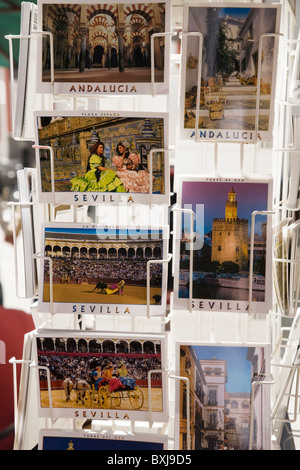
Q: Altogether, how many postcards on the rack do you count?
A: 8